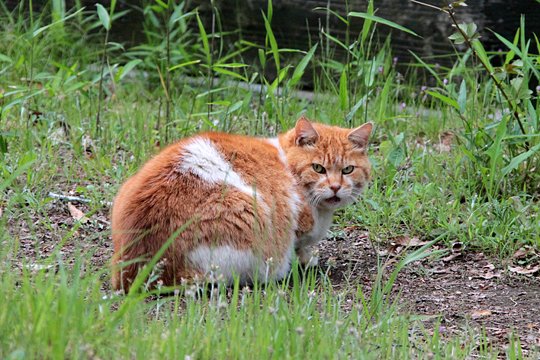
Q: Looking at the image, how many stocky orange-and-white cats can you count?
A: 1